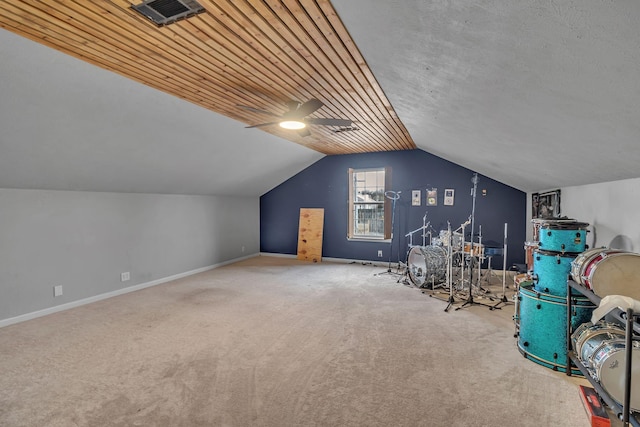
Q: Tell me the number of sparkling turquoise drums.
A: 3